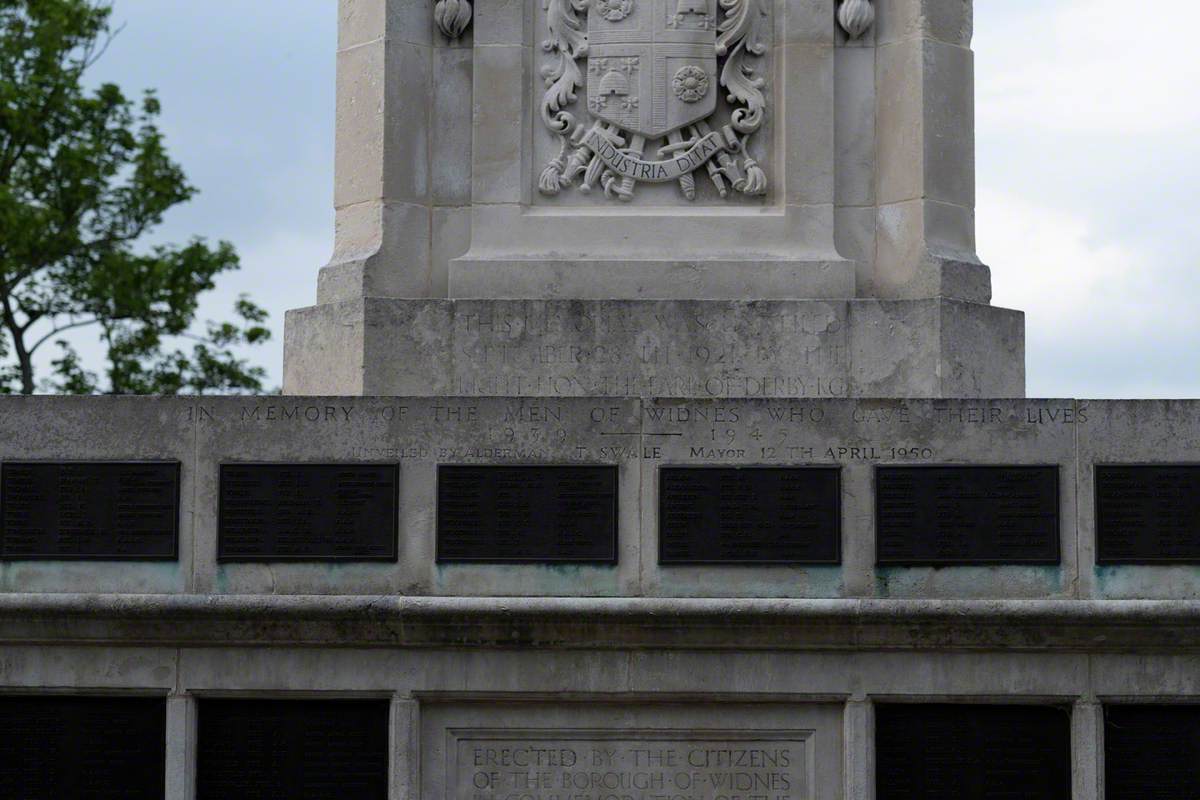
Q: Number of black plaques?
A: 10